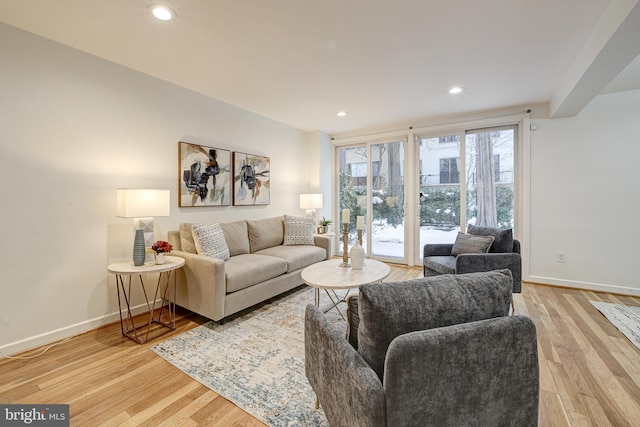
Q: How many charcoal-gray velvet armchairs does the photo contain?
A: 2